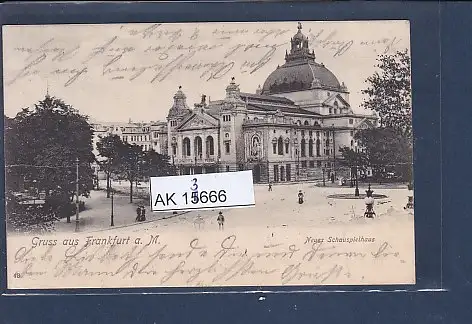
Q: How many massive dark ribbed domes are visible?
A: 1